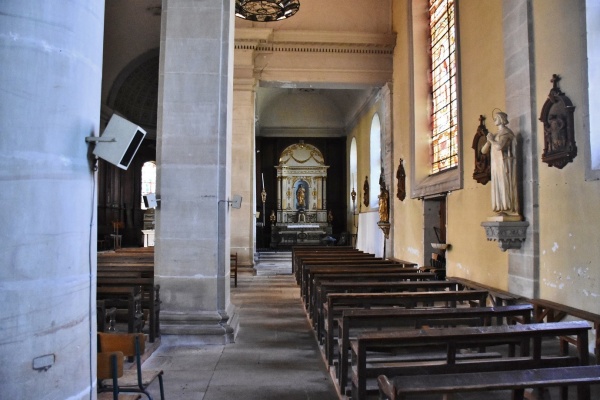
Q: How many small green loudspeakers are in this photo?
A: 0